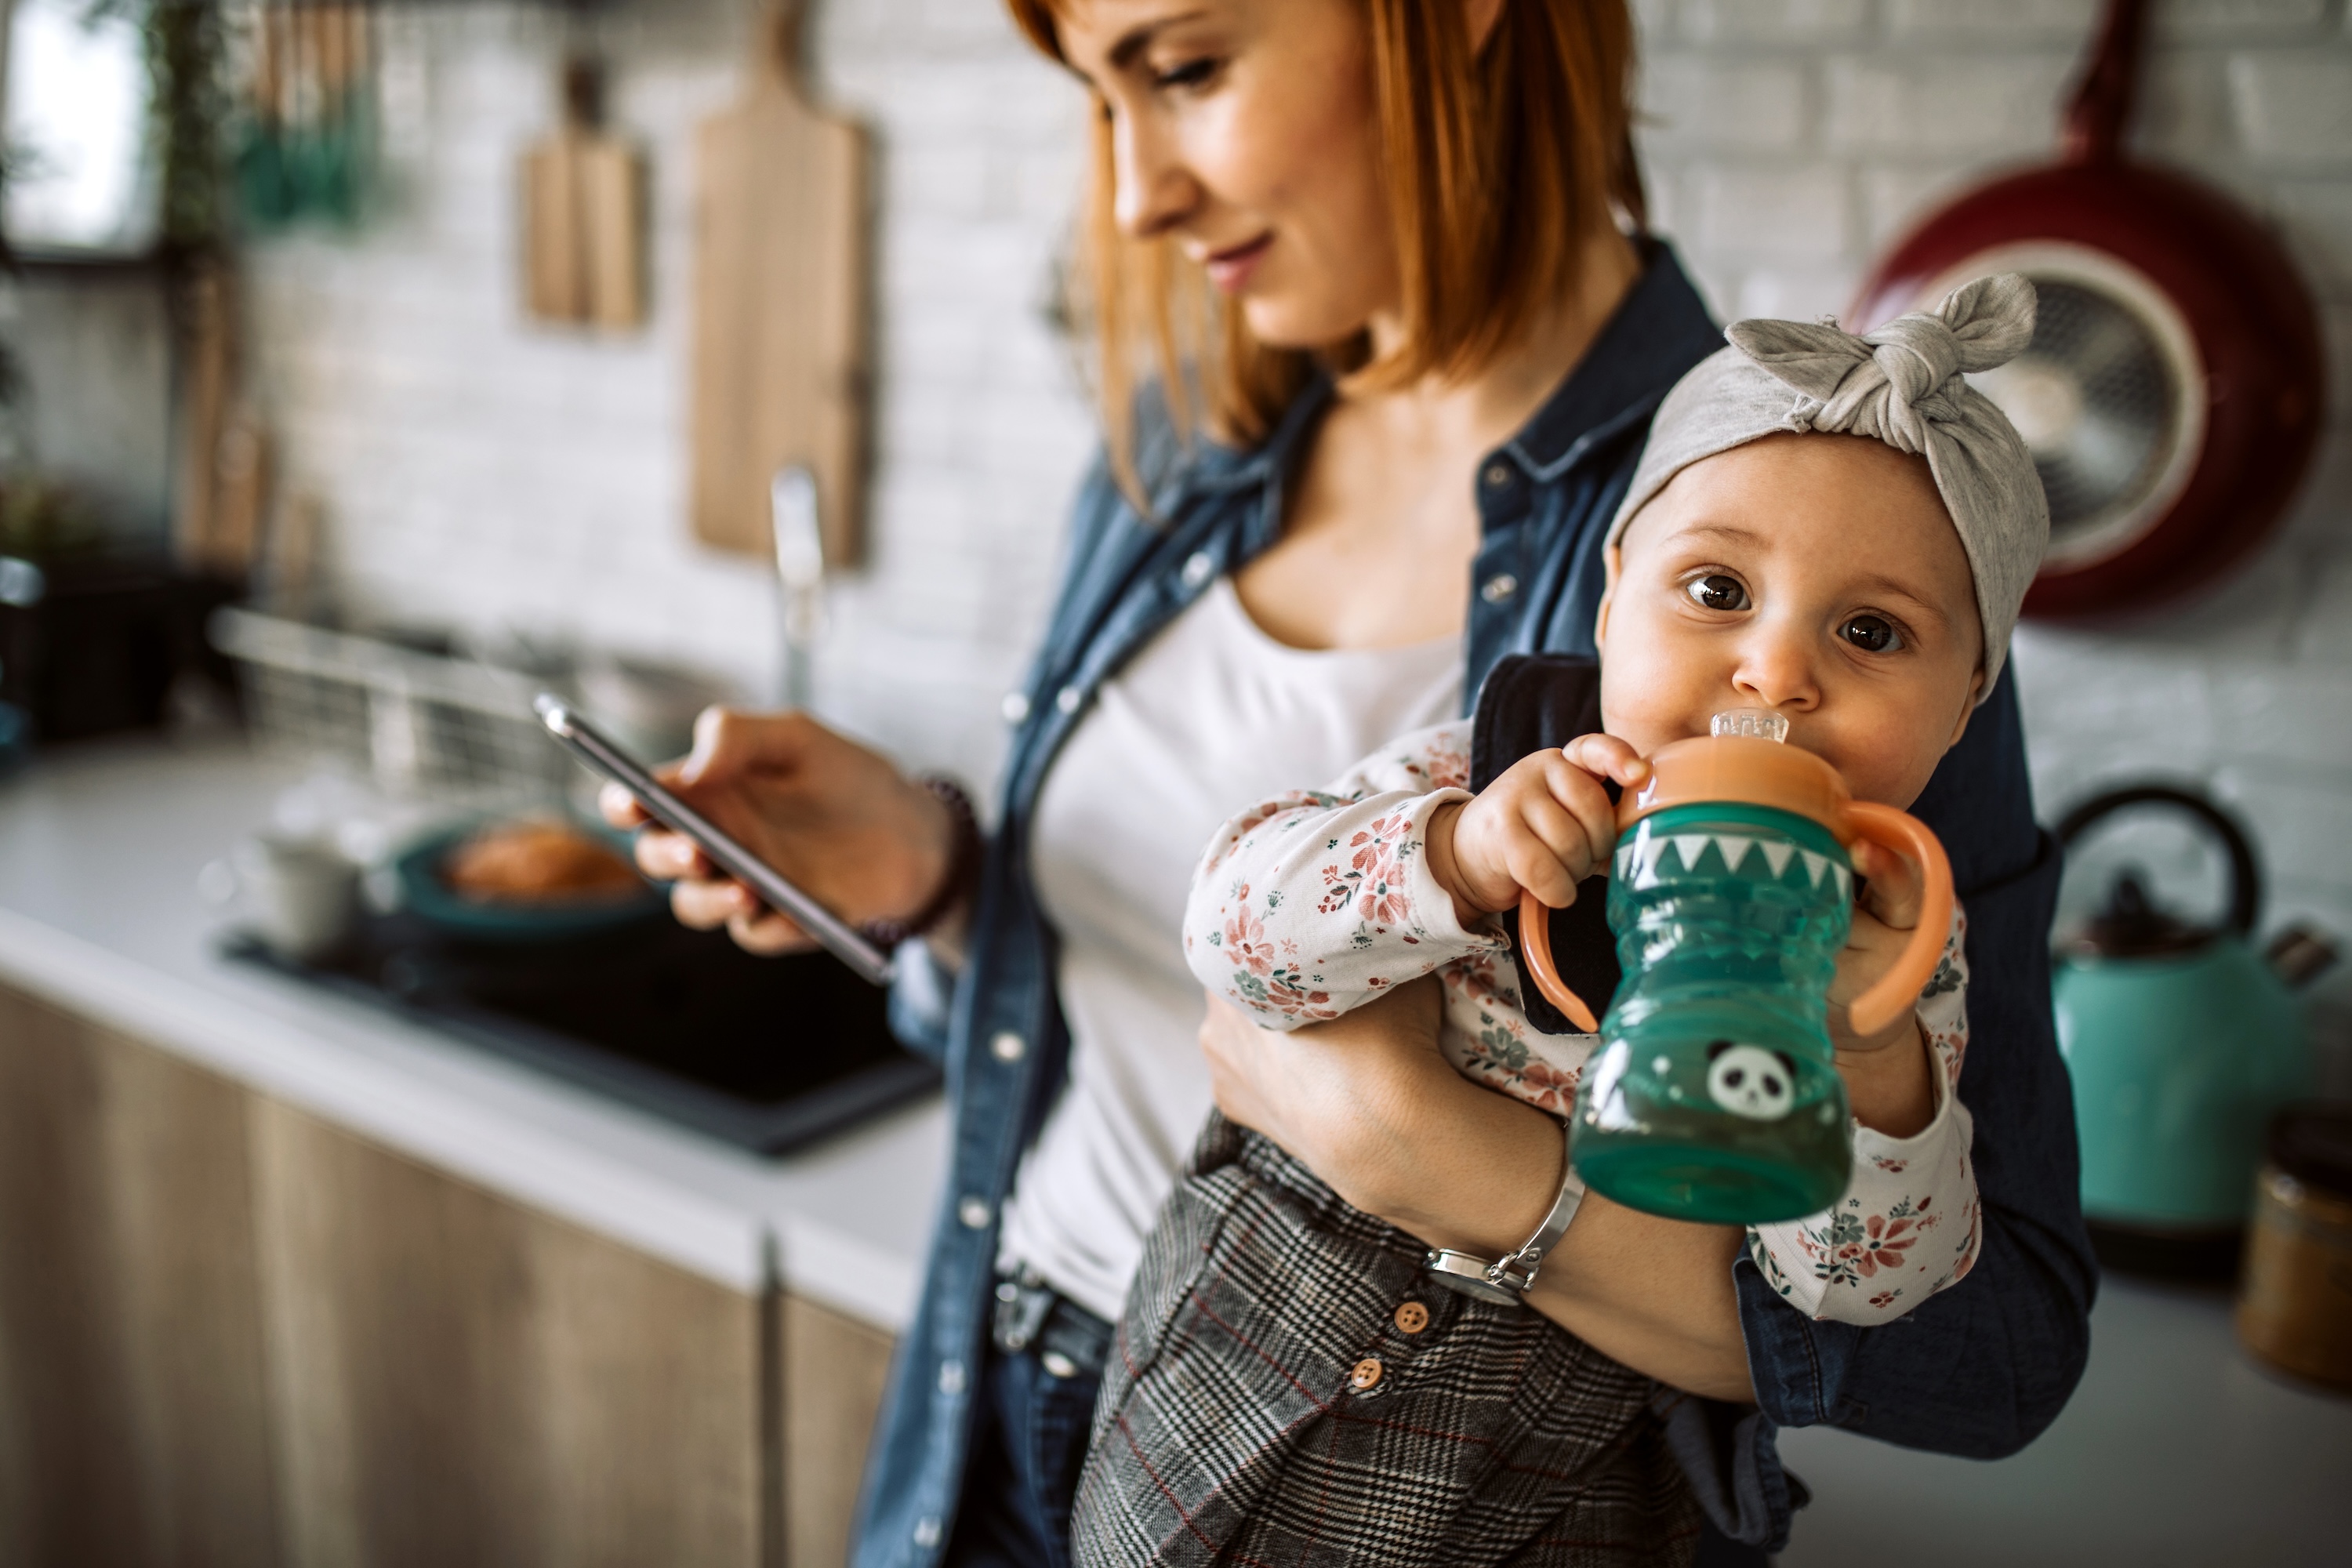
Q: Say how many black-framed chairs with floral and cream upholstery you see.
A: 0